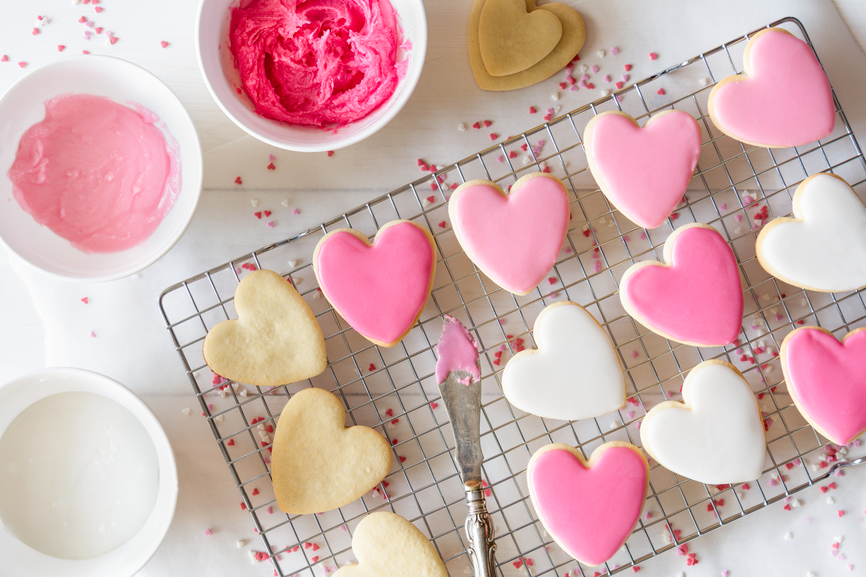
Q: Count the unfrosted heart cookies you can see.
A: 5